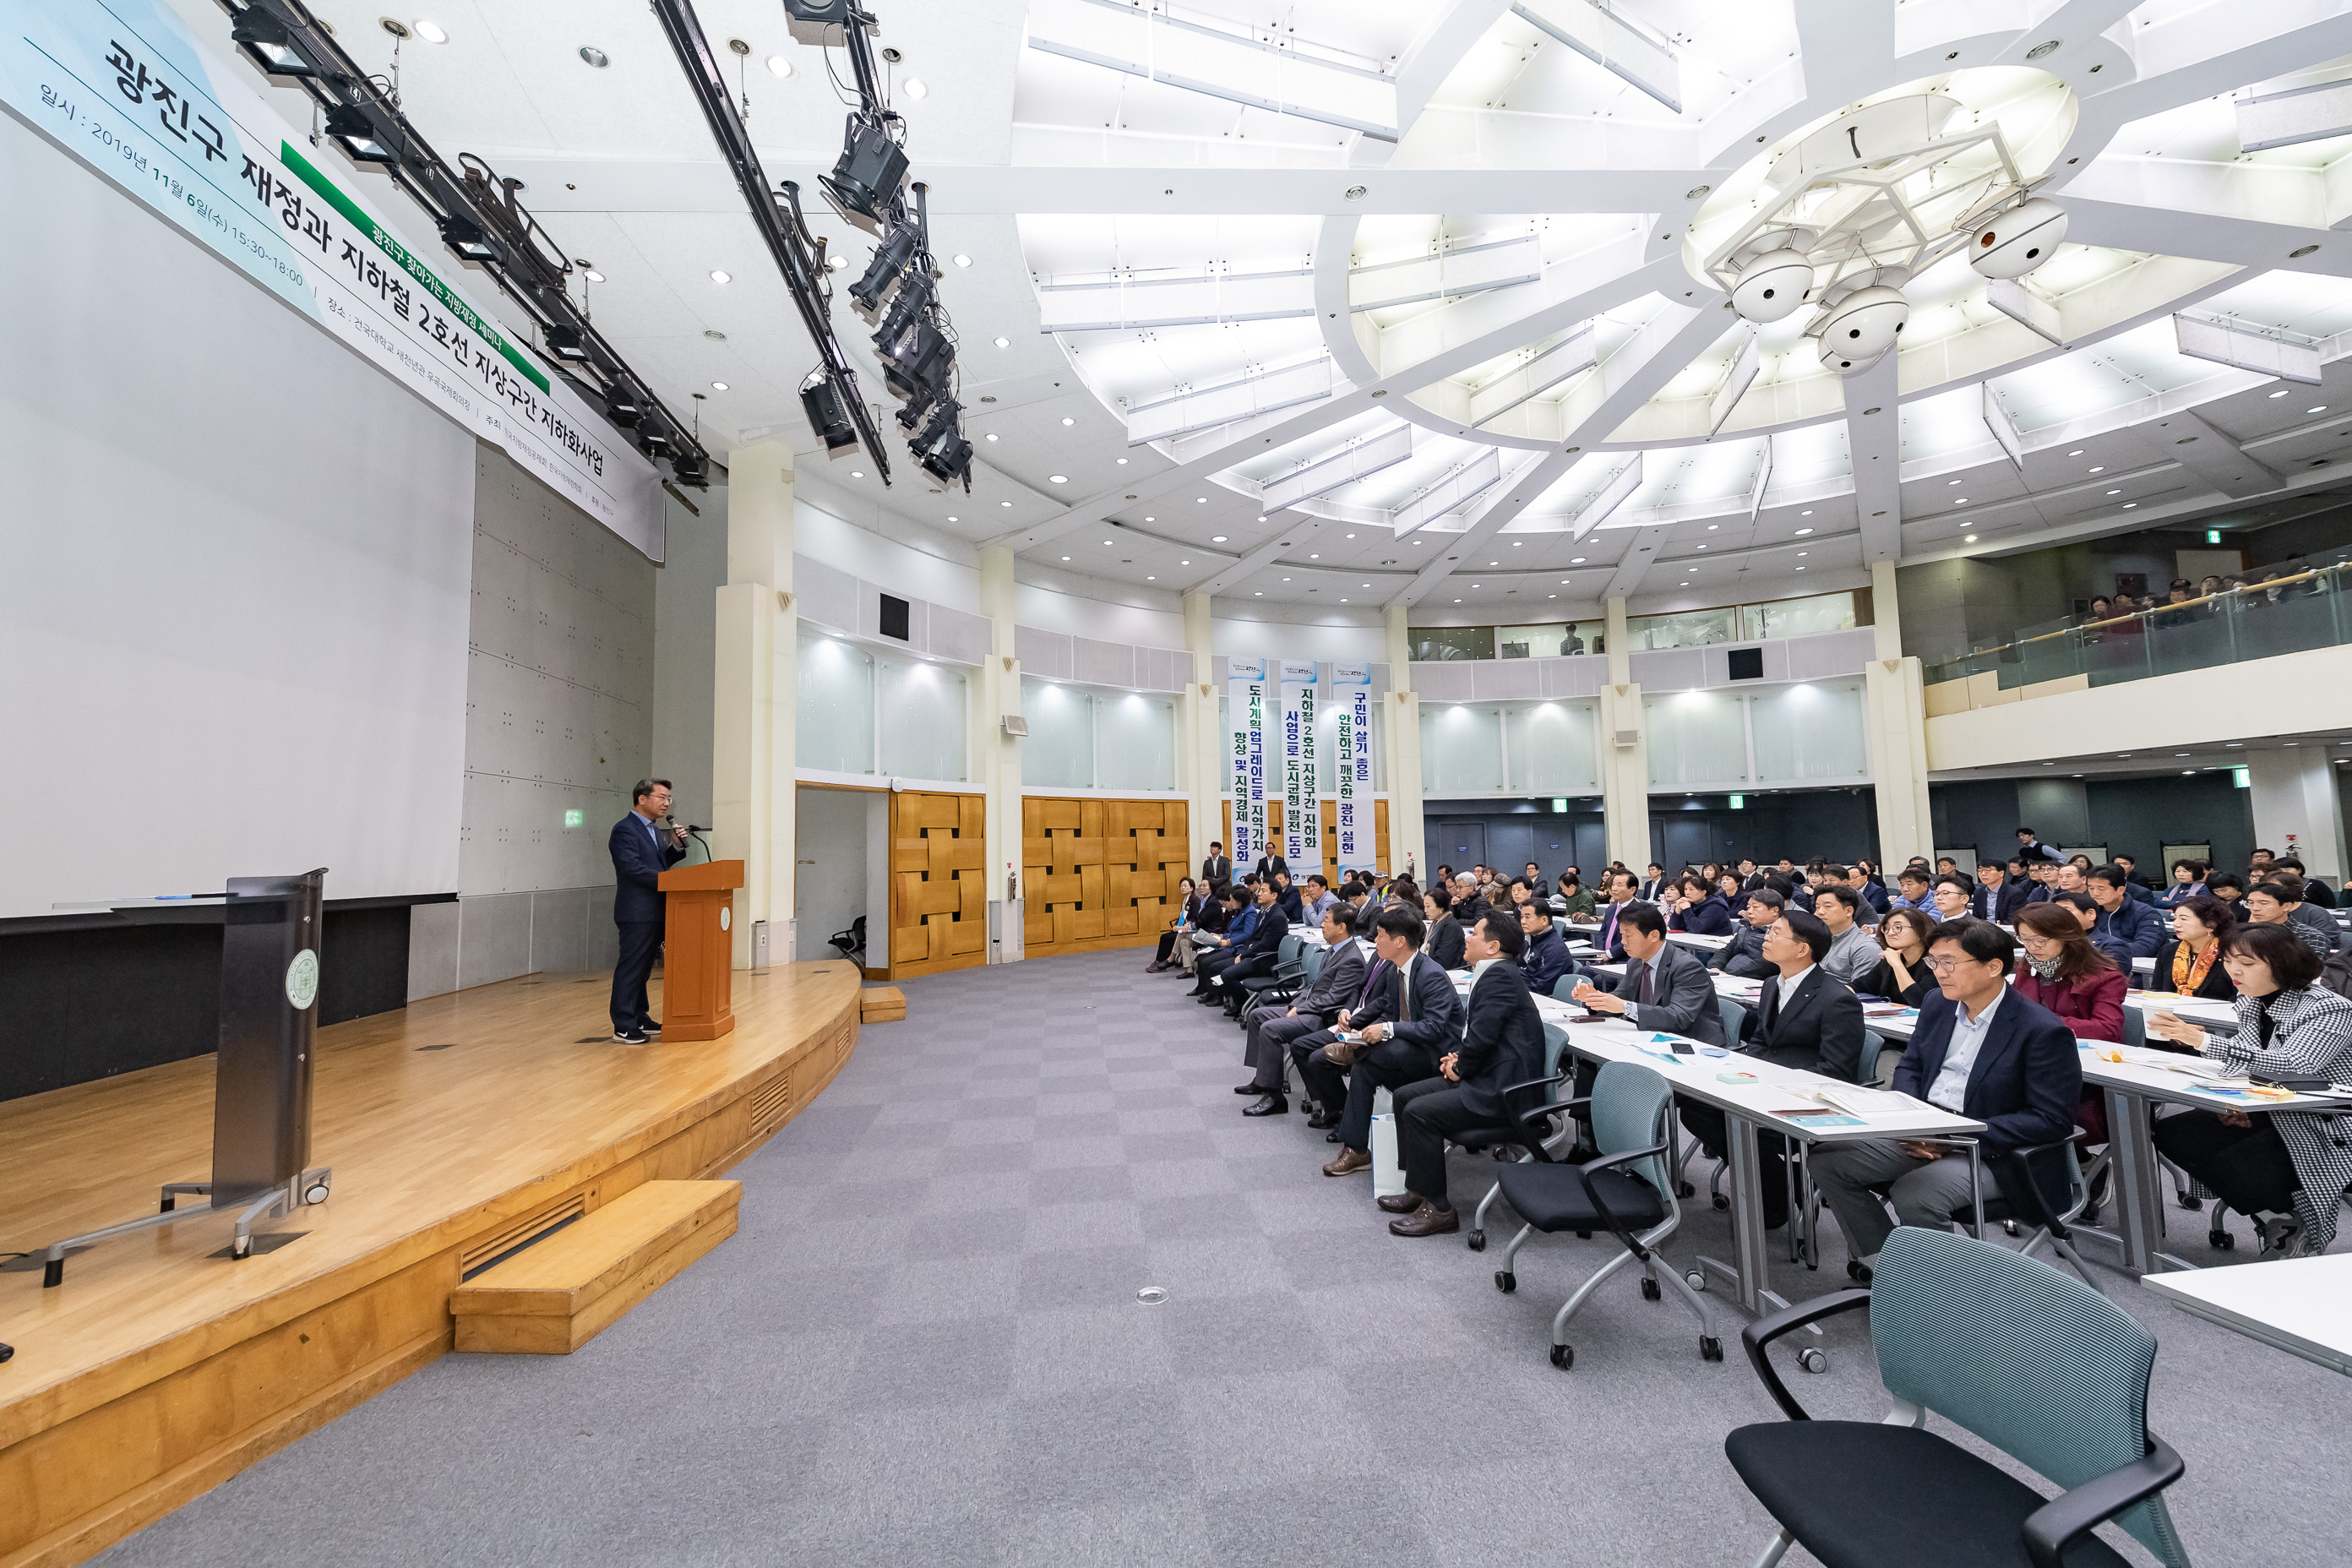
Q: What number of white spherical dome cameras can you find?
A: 4